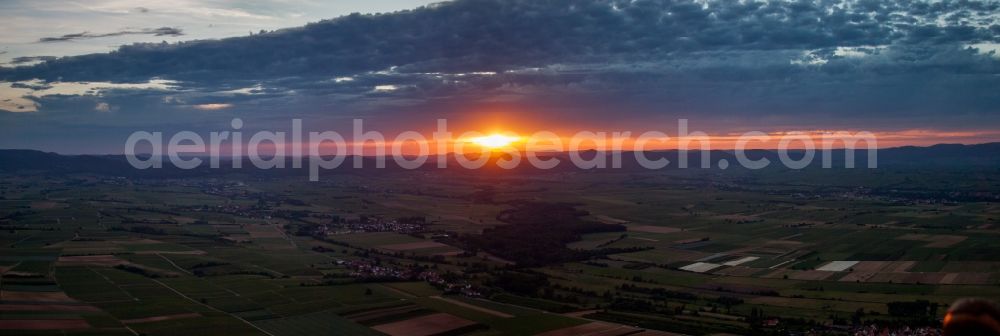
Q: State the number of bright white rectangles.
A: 3